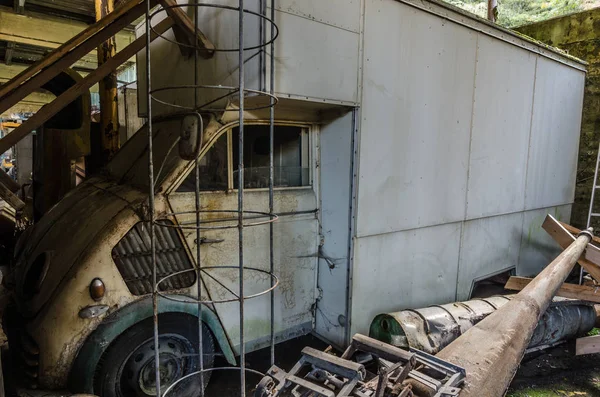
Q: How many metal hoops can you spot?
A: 5